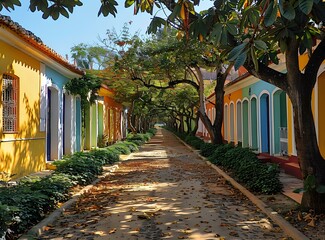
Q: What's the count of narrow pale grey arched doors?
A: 3